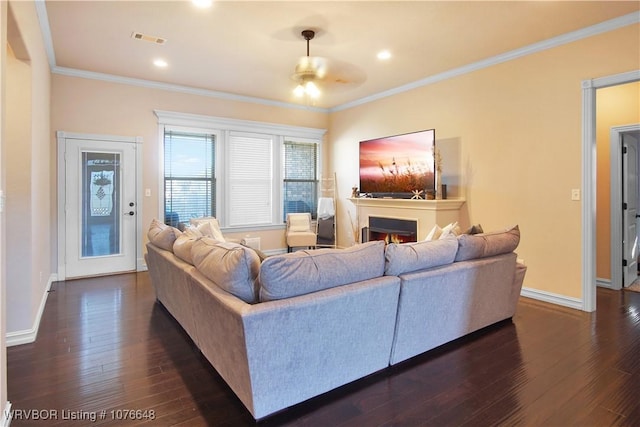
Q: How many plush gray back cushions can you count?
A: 6